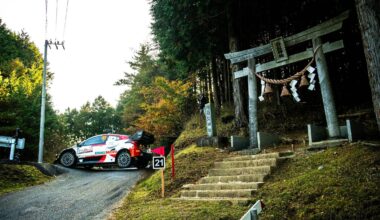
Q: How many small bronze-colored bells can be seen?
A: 3